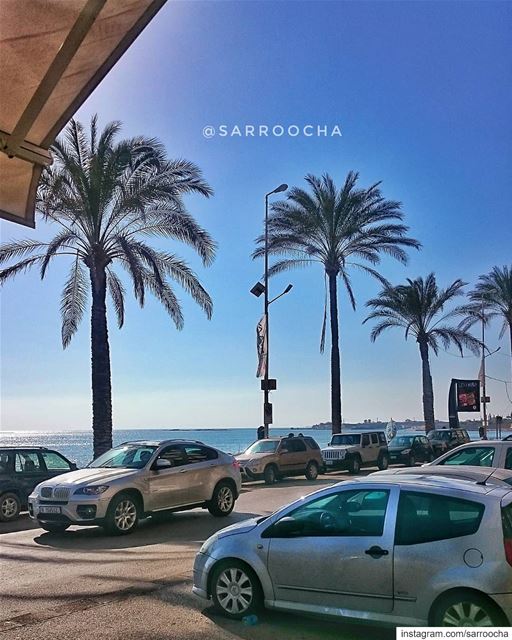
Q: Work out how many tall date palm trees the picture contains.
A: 4